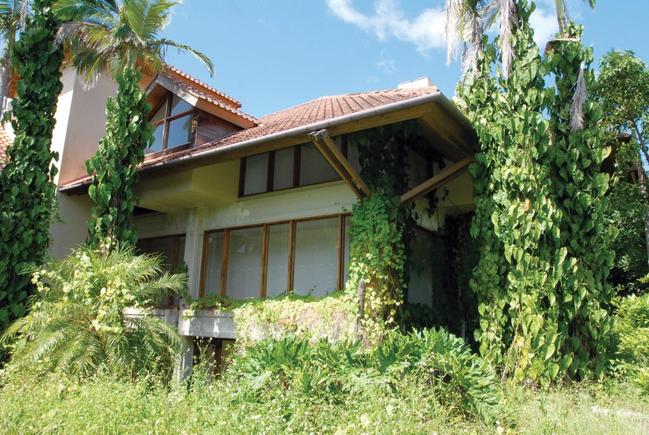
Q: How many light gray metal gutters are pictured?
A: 1